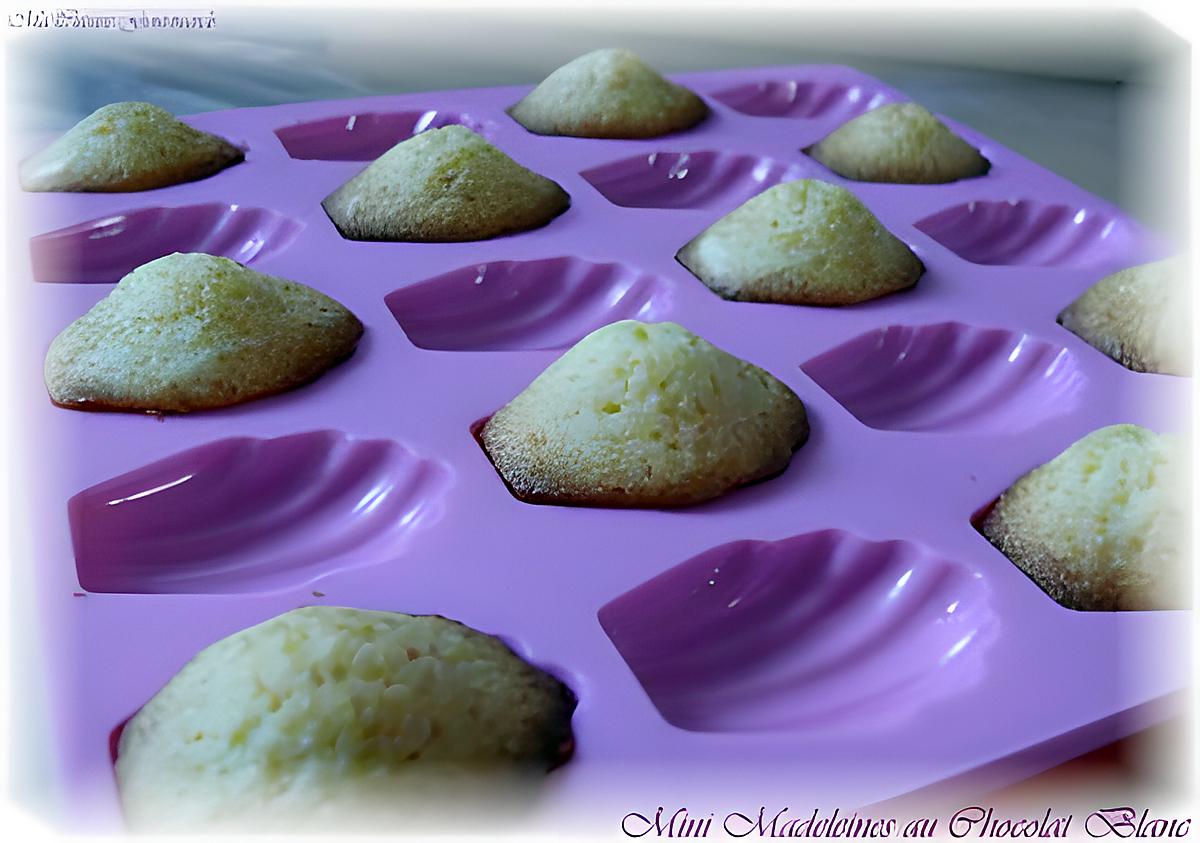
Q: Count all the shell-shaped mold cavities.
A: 9